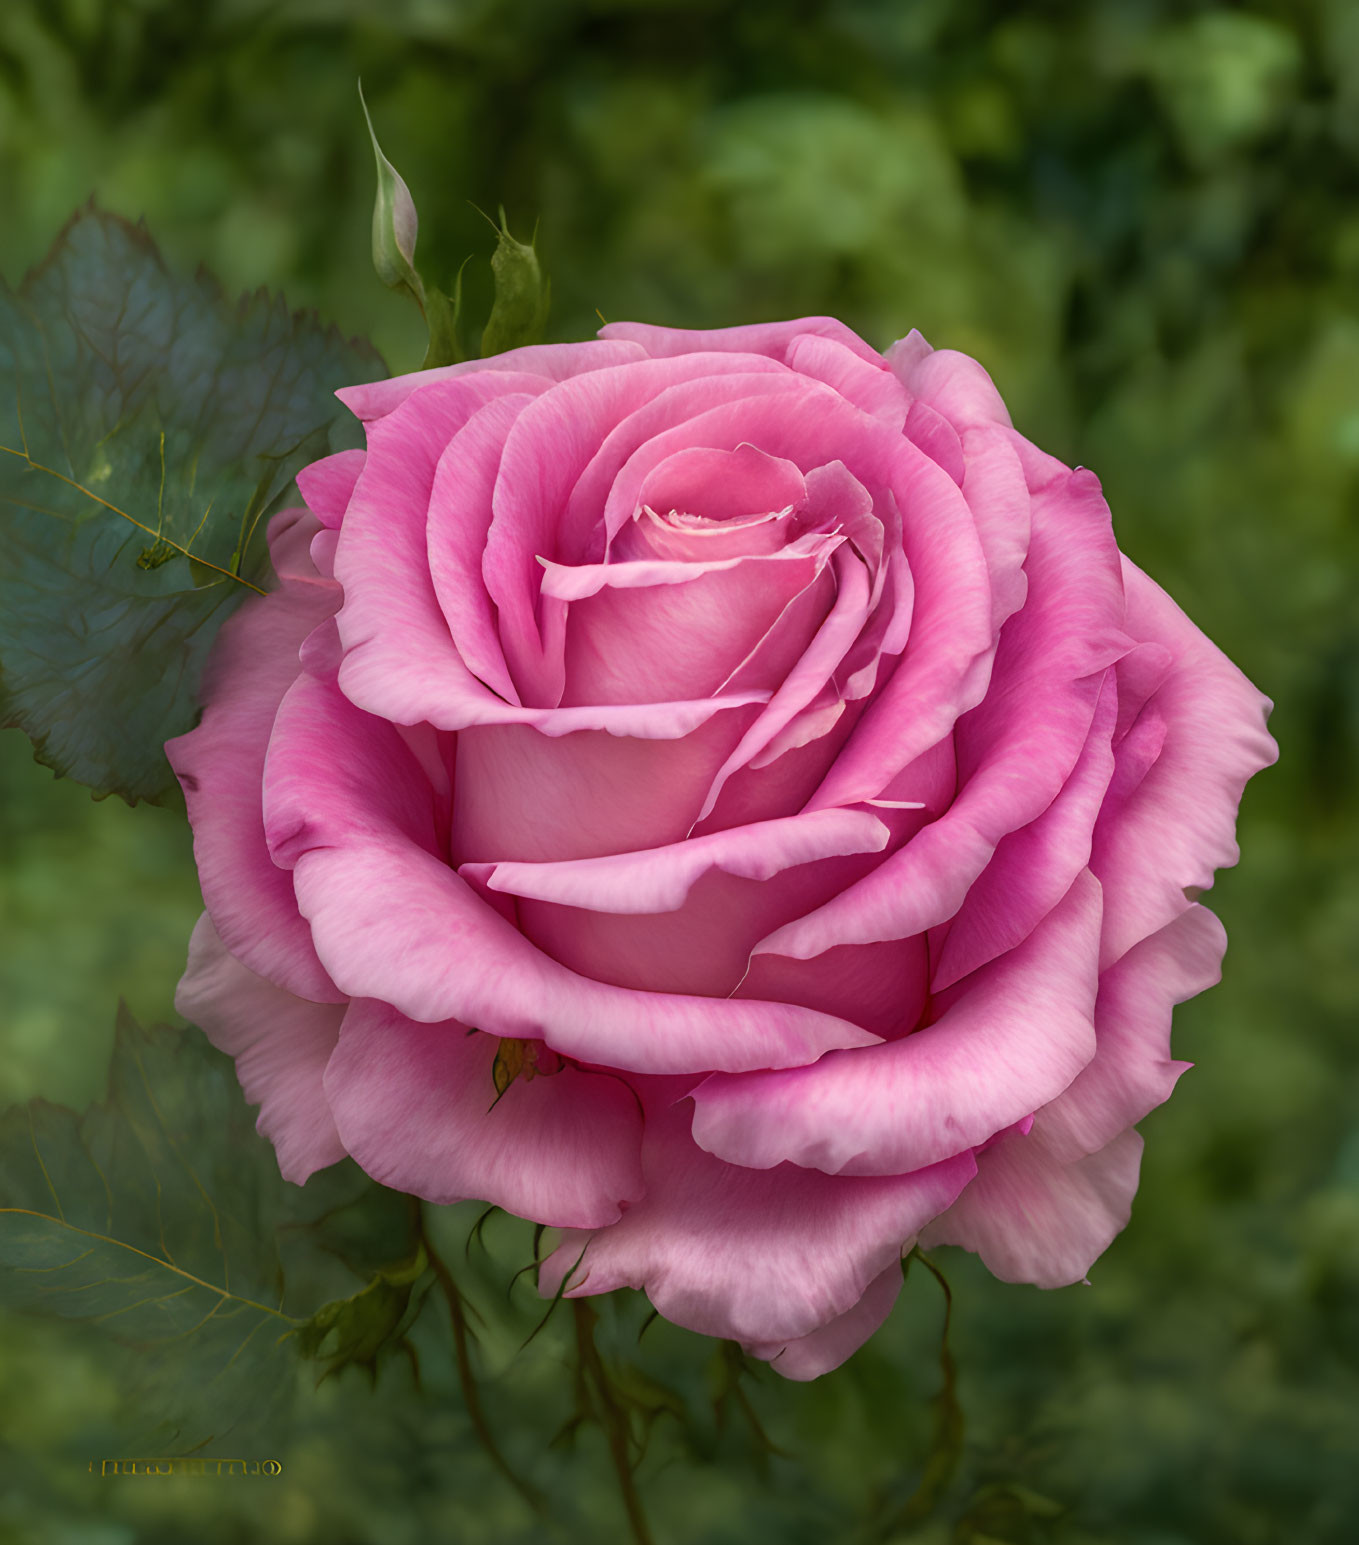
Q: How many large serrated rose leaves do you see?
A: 2